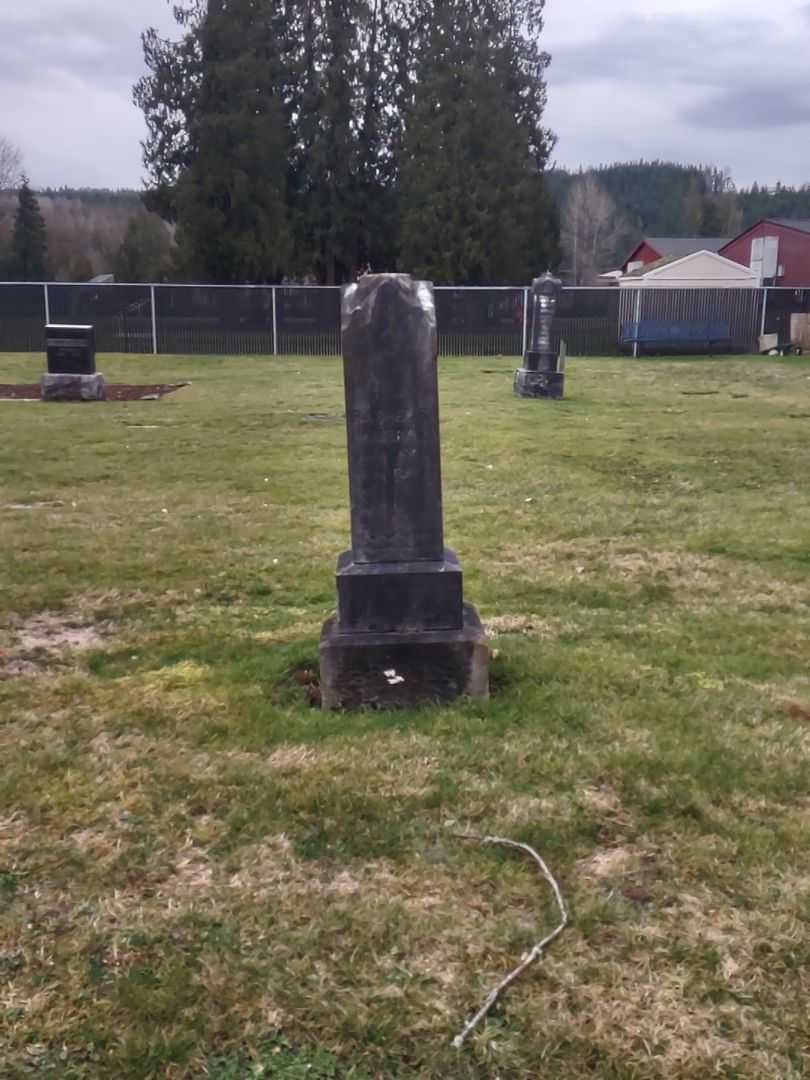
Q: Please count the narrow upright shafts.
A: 2